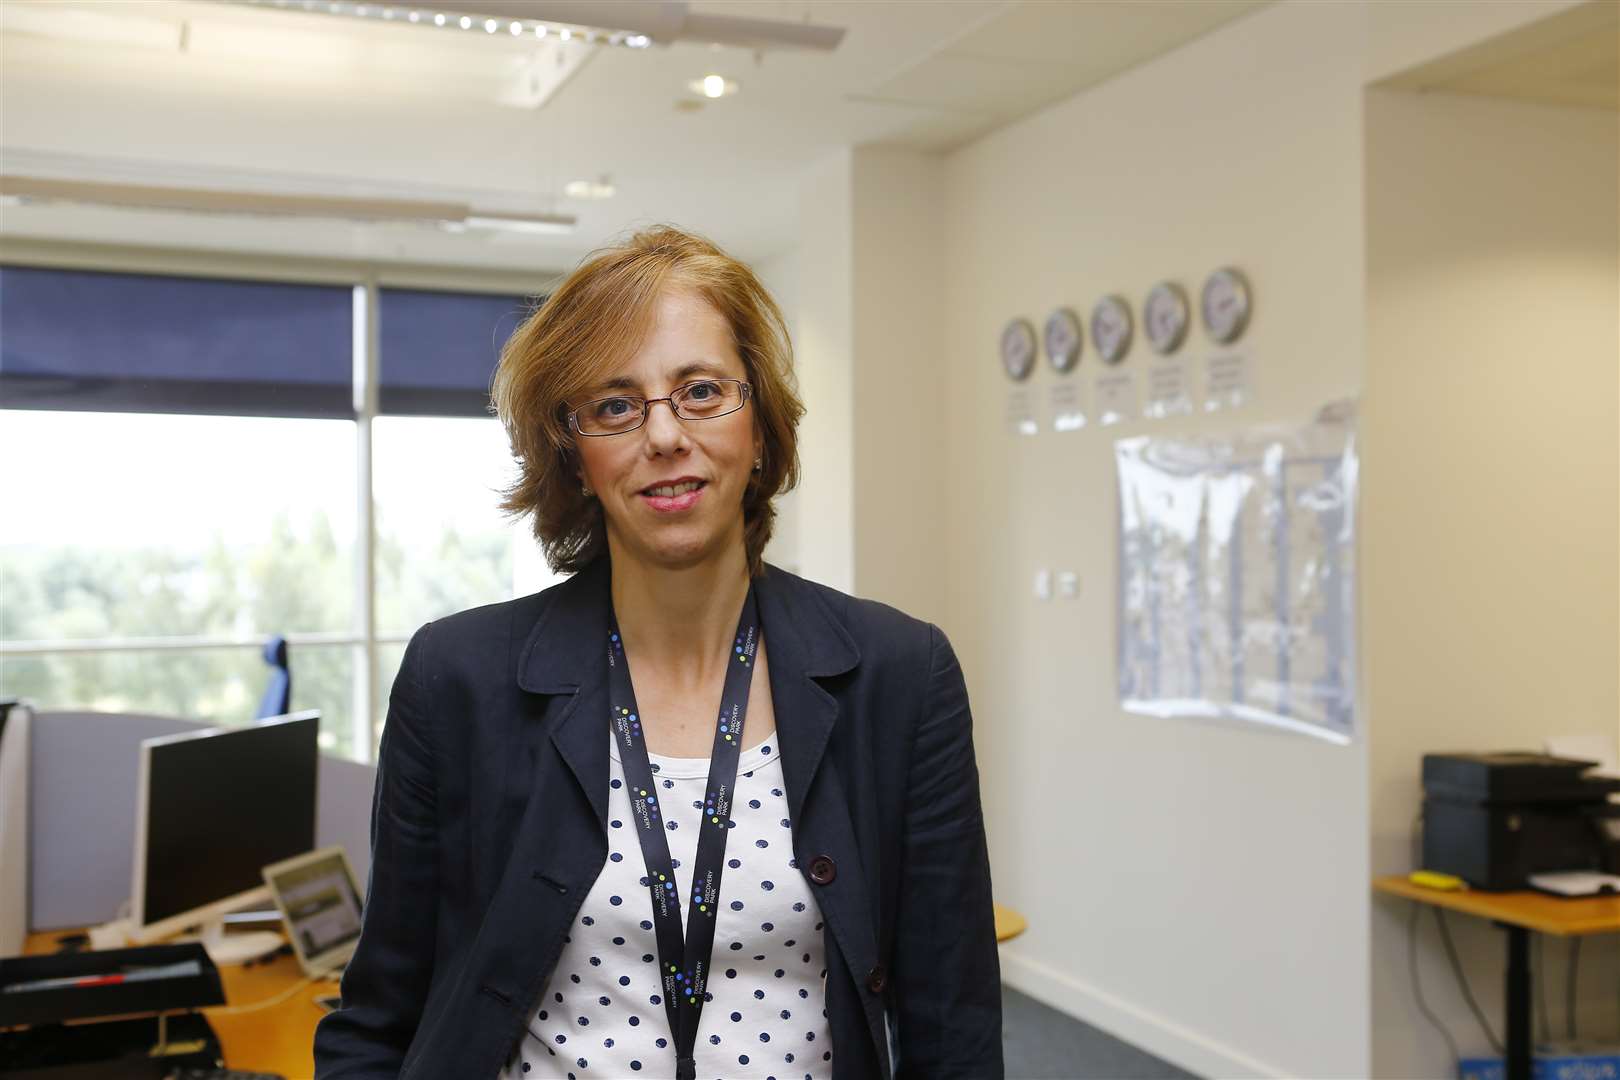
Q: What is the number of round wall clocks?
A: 5